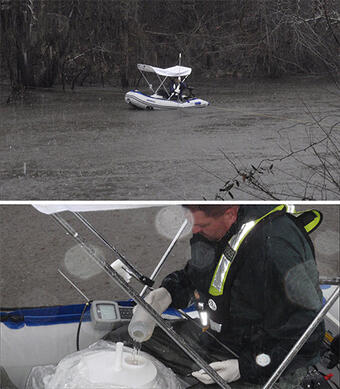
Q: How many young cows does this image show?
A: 0